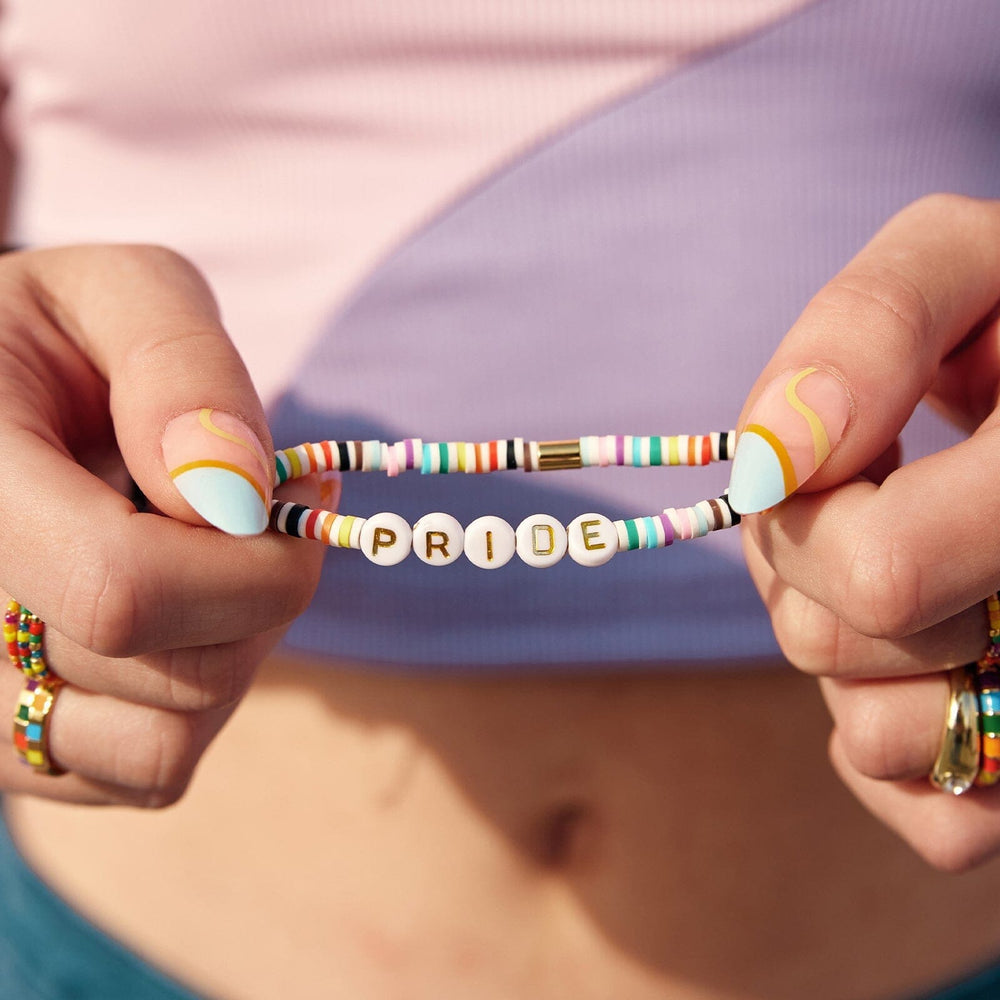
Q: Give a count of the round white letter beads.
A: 5